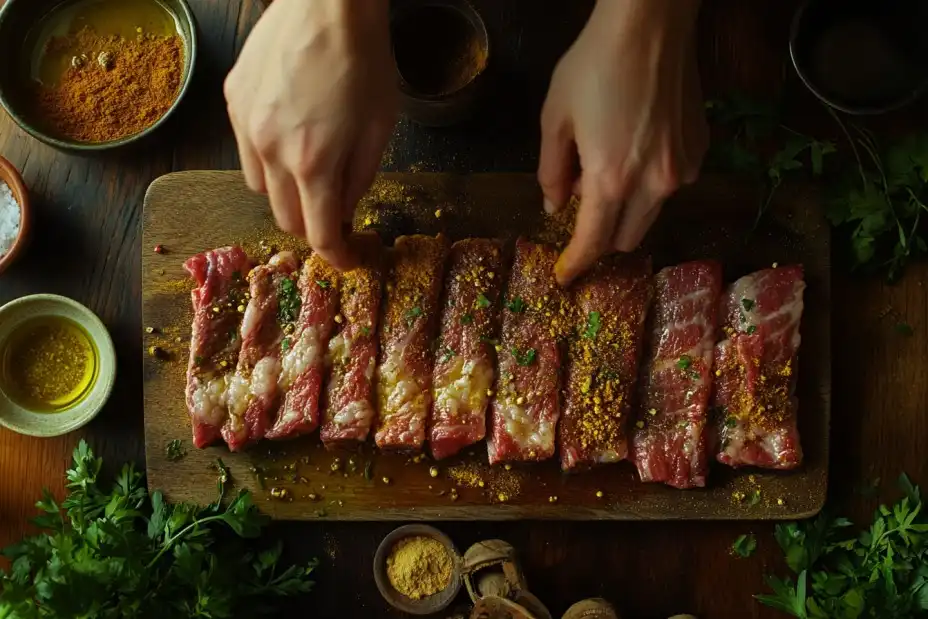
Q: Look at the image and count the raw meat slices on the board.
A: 10